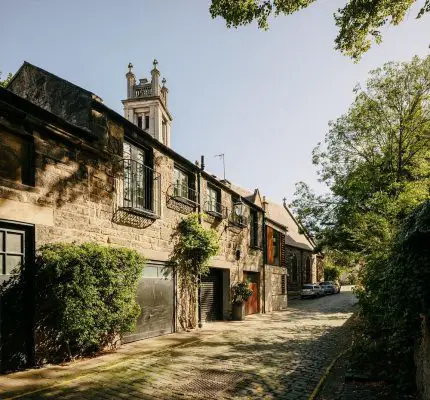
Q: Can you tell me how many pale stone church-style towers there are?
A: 1